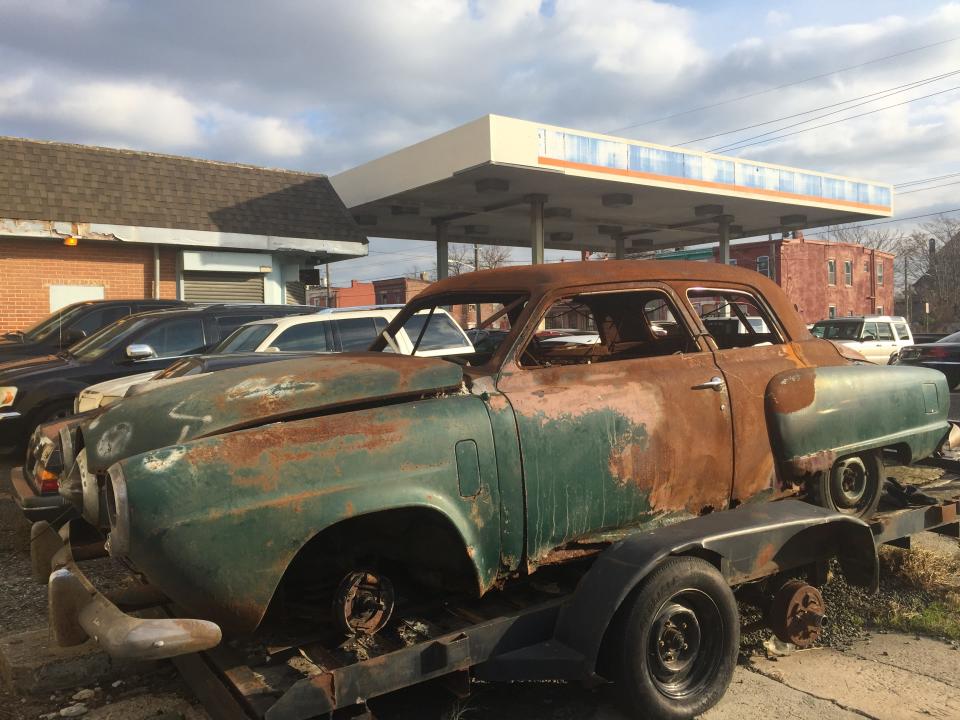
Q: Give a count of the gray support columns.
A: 4